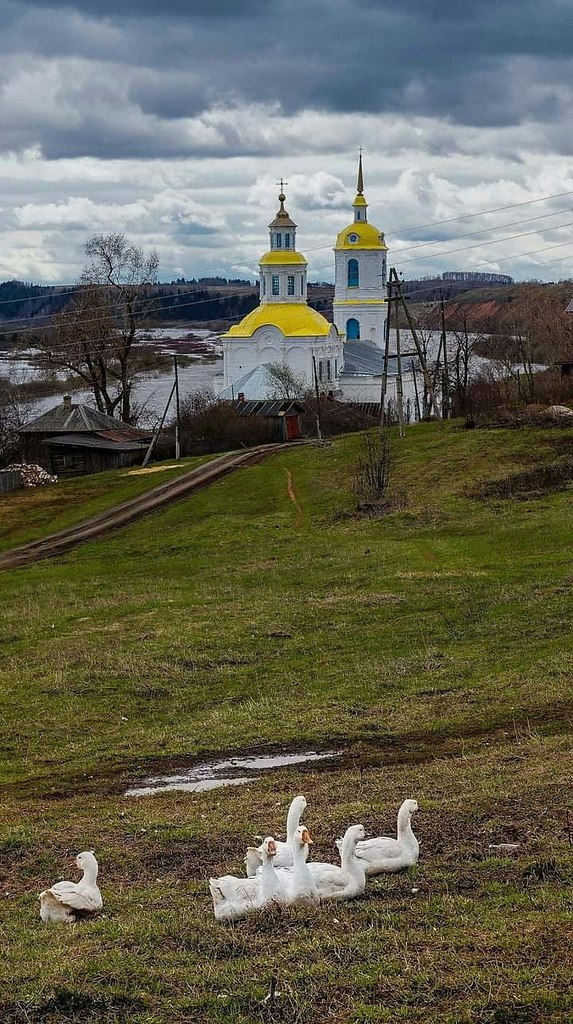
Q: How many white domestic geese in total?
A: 6